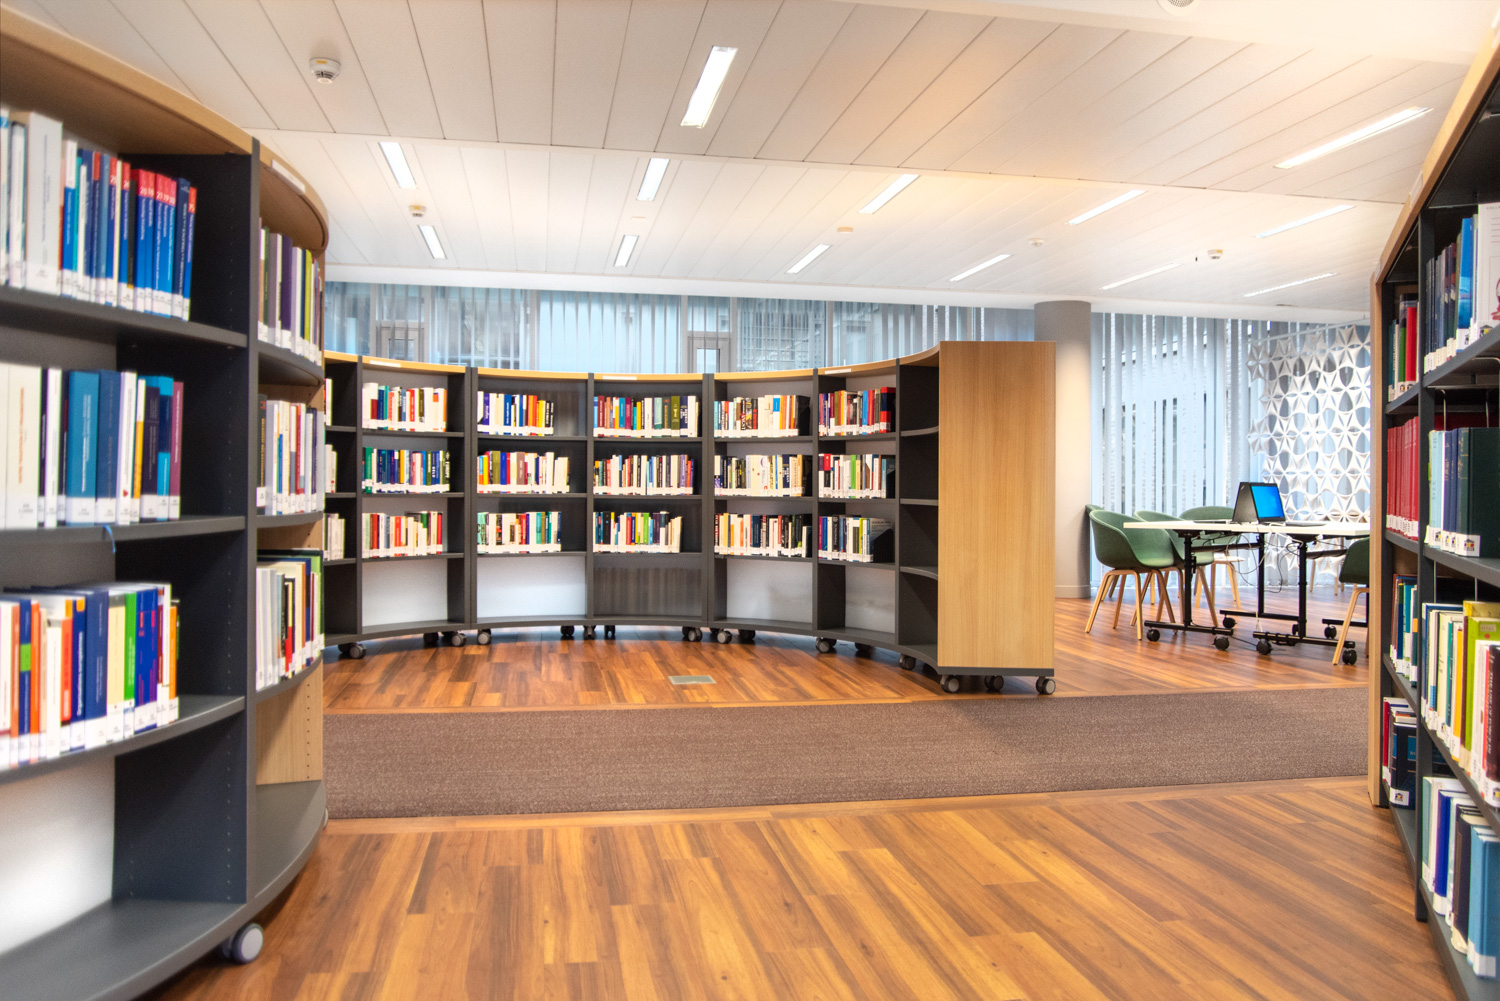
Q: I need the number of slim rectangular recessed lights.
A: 13